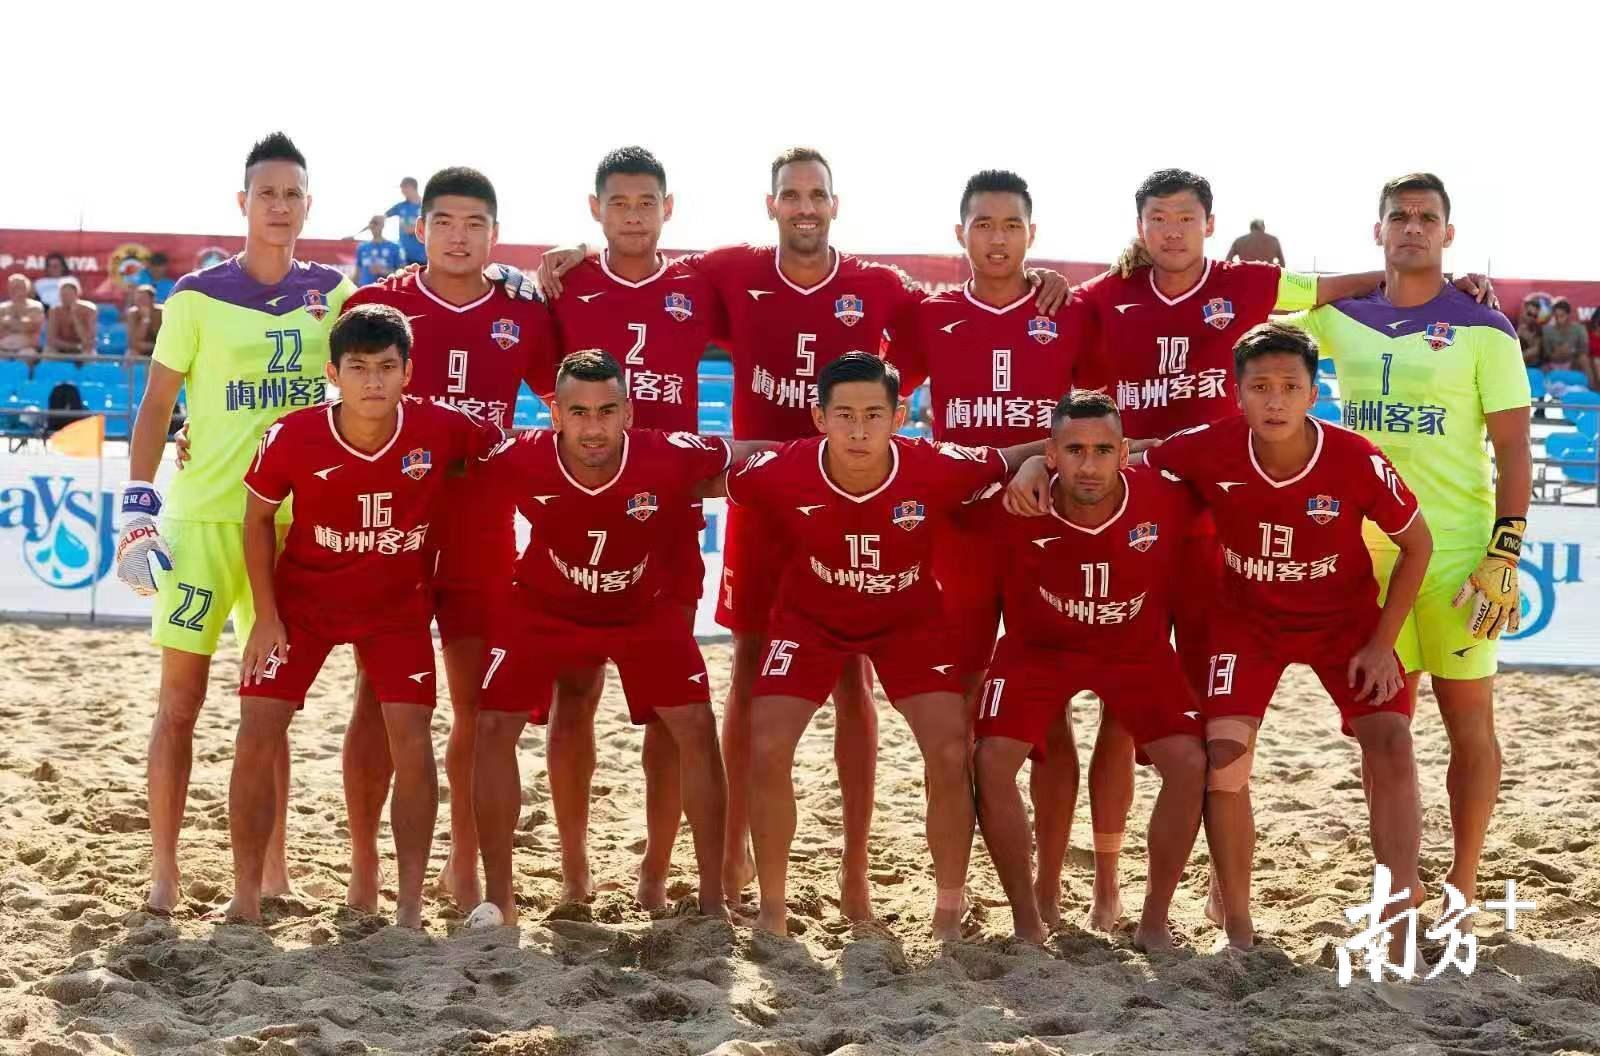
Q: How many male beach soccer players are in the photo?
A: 12